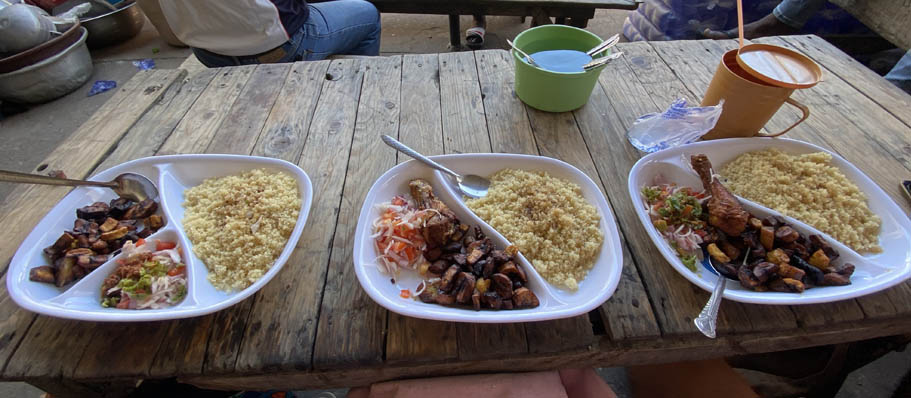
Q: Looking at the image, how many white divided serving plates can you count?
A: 3